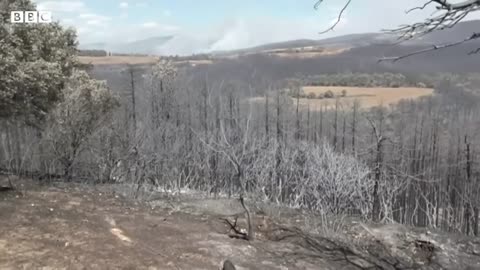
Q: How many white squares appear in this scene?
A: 3